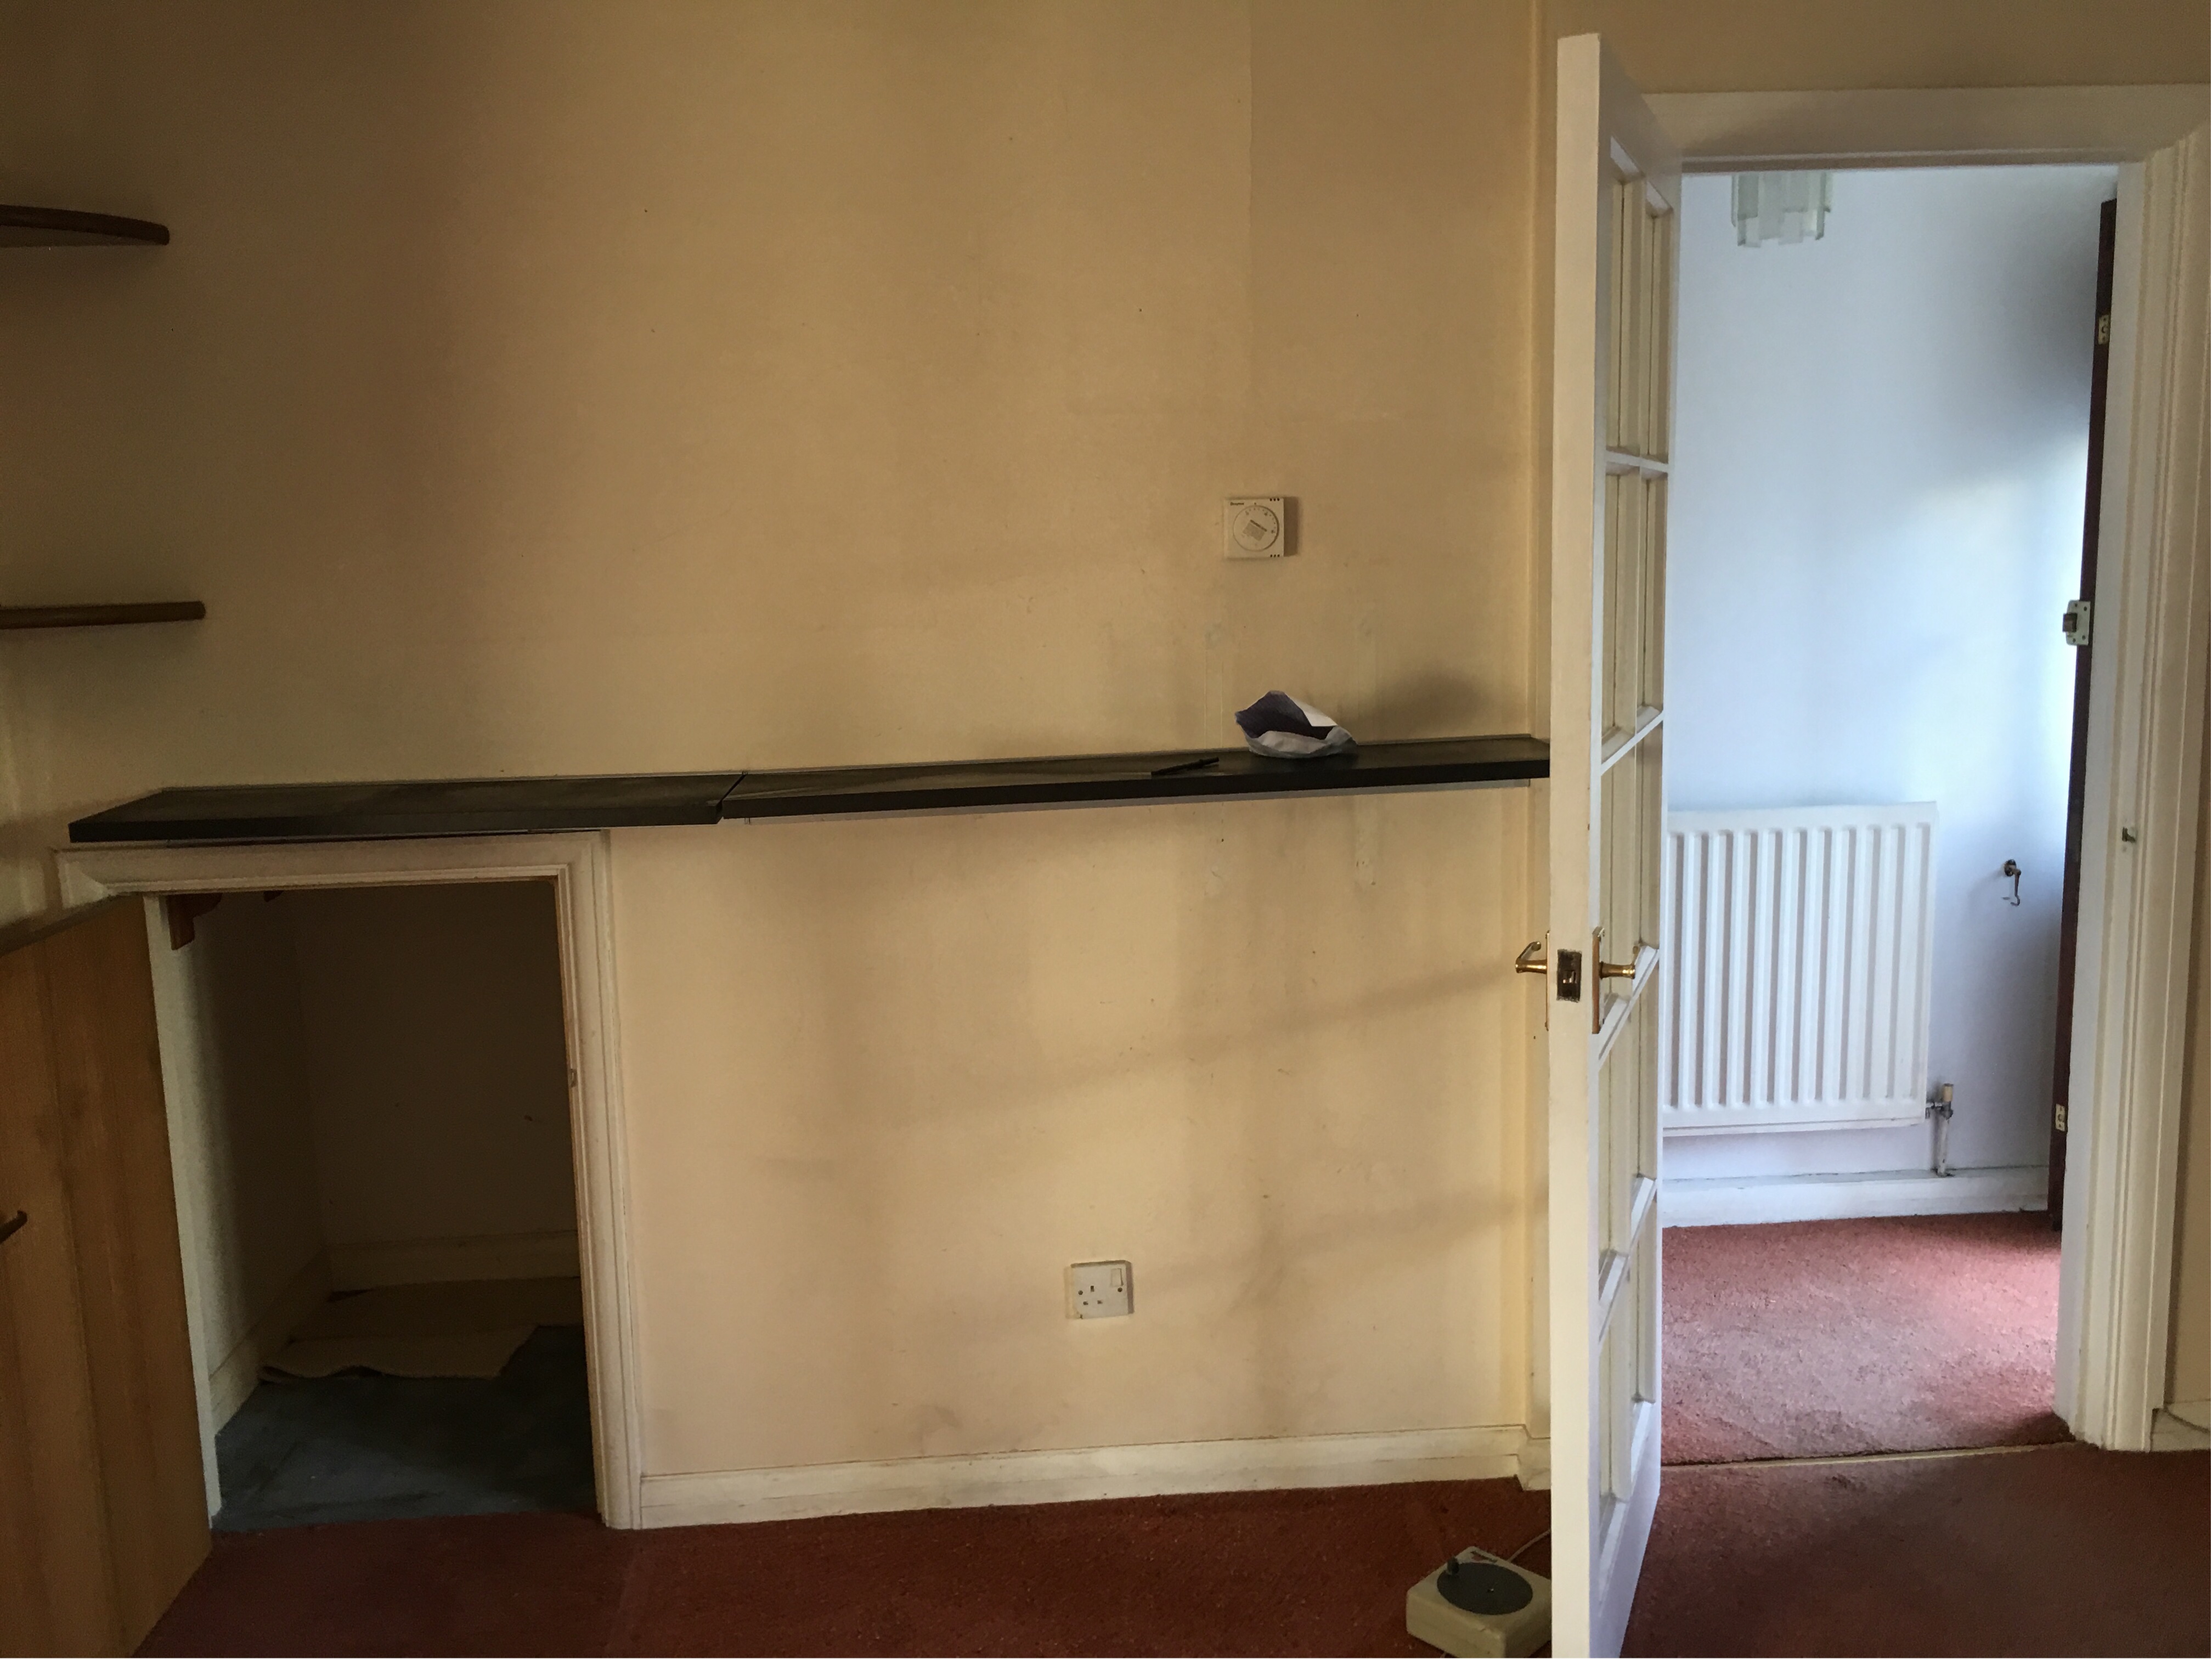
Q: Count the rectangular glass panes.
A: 10